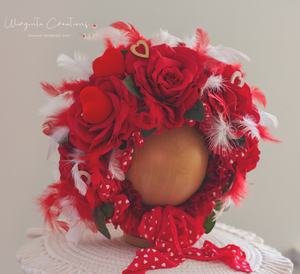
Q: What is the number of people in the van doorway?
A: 0